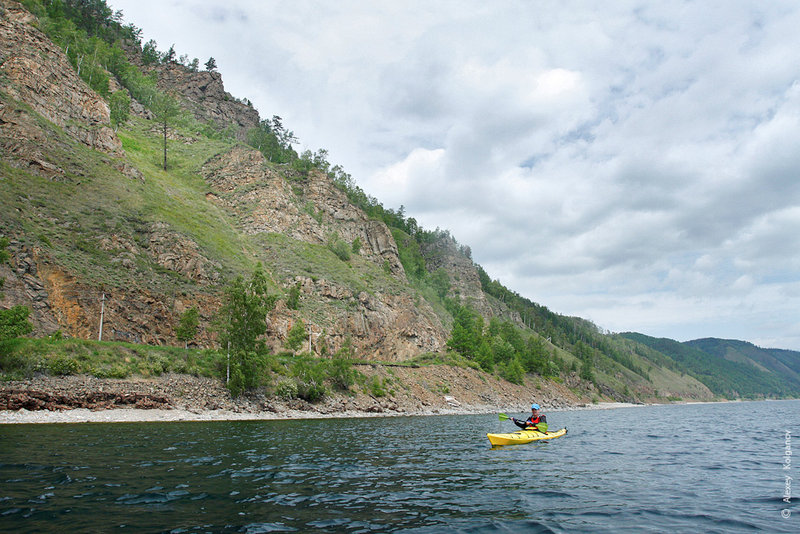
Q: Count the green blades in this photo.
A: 2